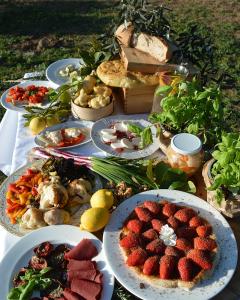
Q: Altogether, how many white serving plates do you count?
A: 7